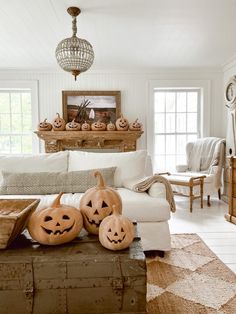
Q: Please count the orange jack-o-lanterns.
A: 11